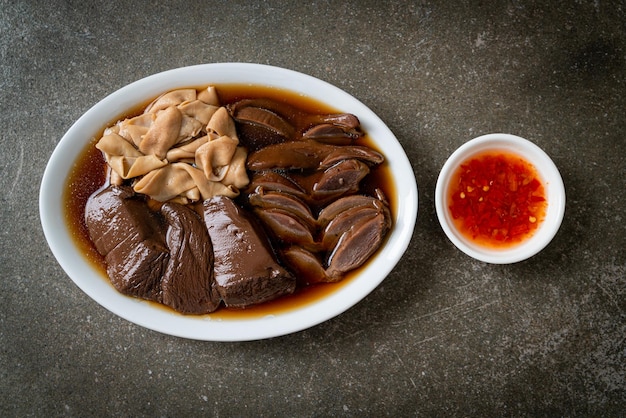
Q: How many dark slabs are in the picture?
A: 3